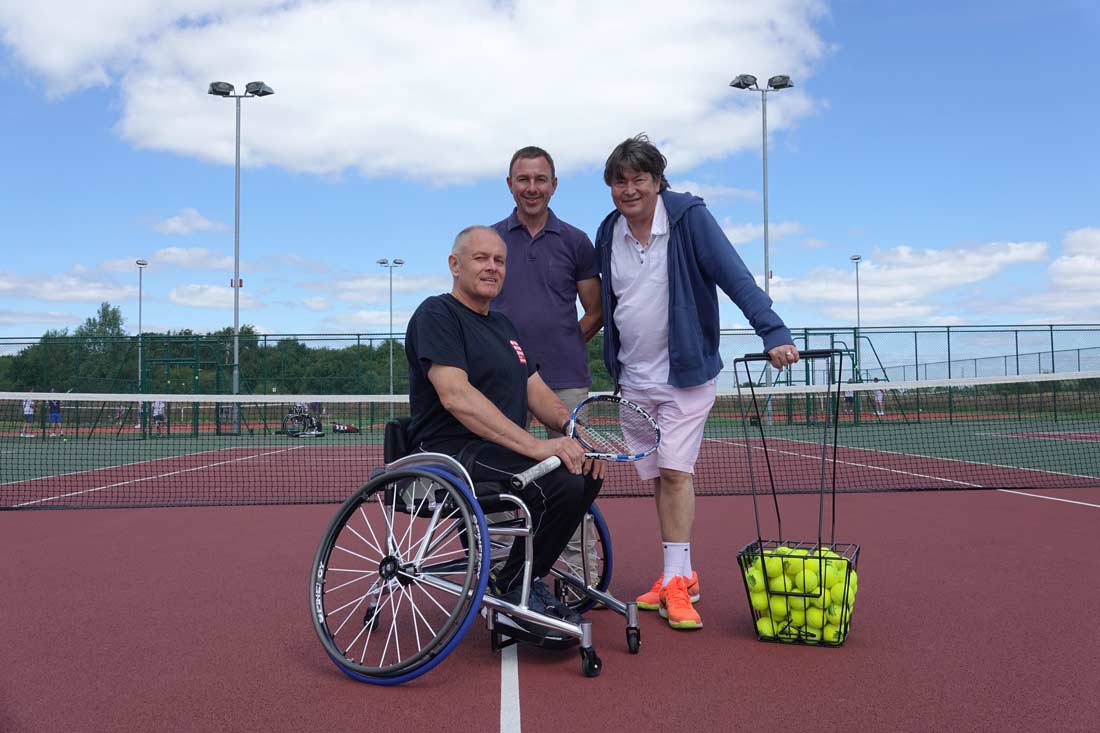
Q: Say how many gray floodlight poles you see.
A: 5